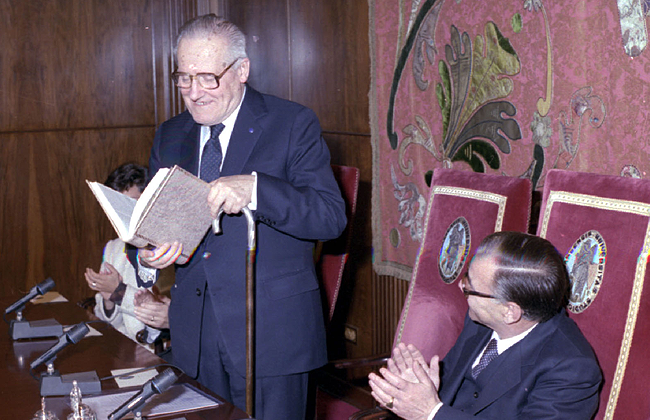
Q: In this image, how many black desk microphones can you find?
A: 3